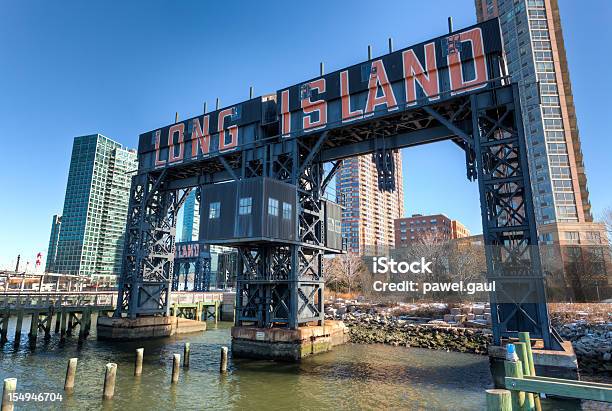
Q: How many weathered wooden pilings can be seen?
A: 7